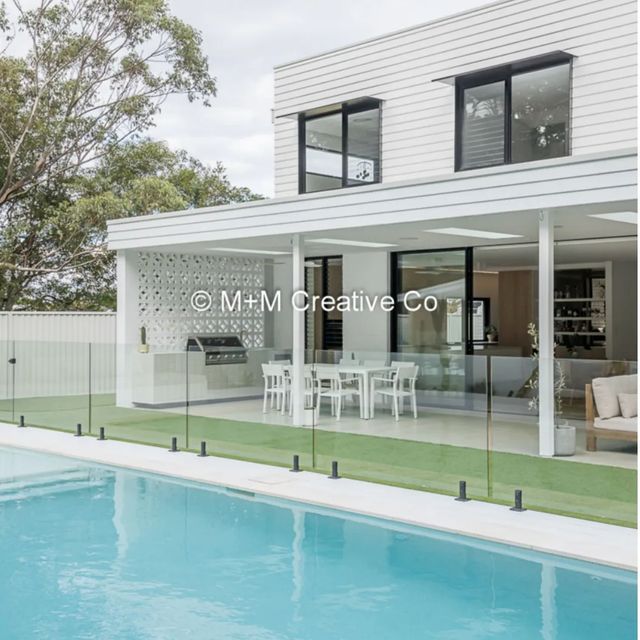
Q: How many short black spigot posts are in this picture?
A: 9